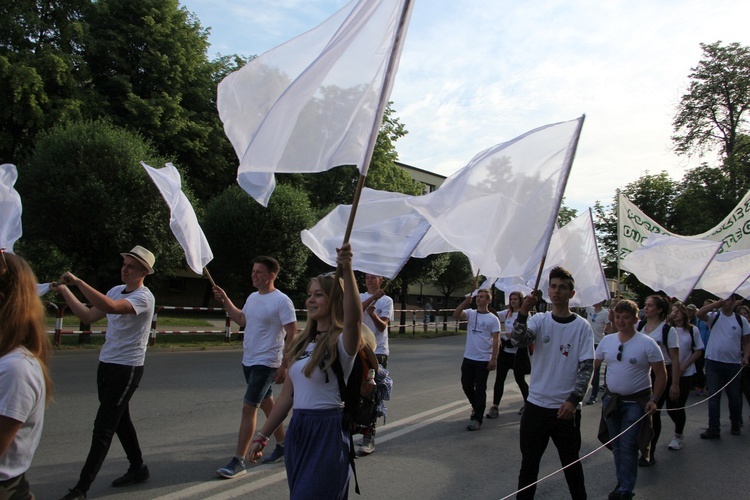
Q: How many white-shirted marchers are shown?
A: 13